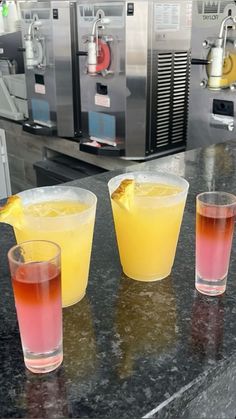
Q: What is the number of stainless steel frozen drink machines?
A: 3